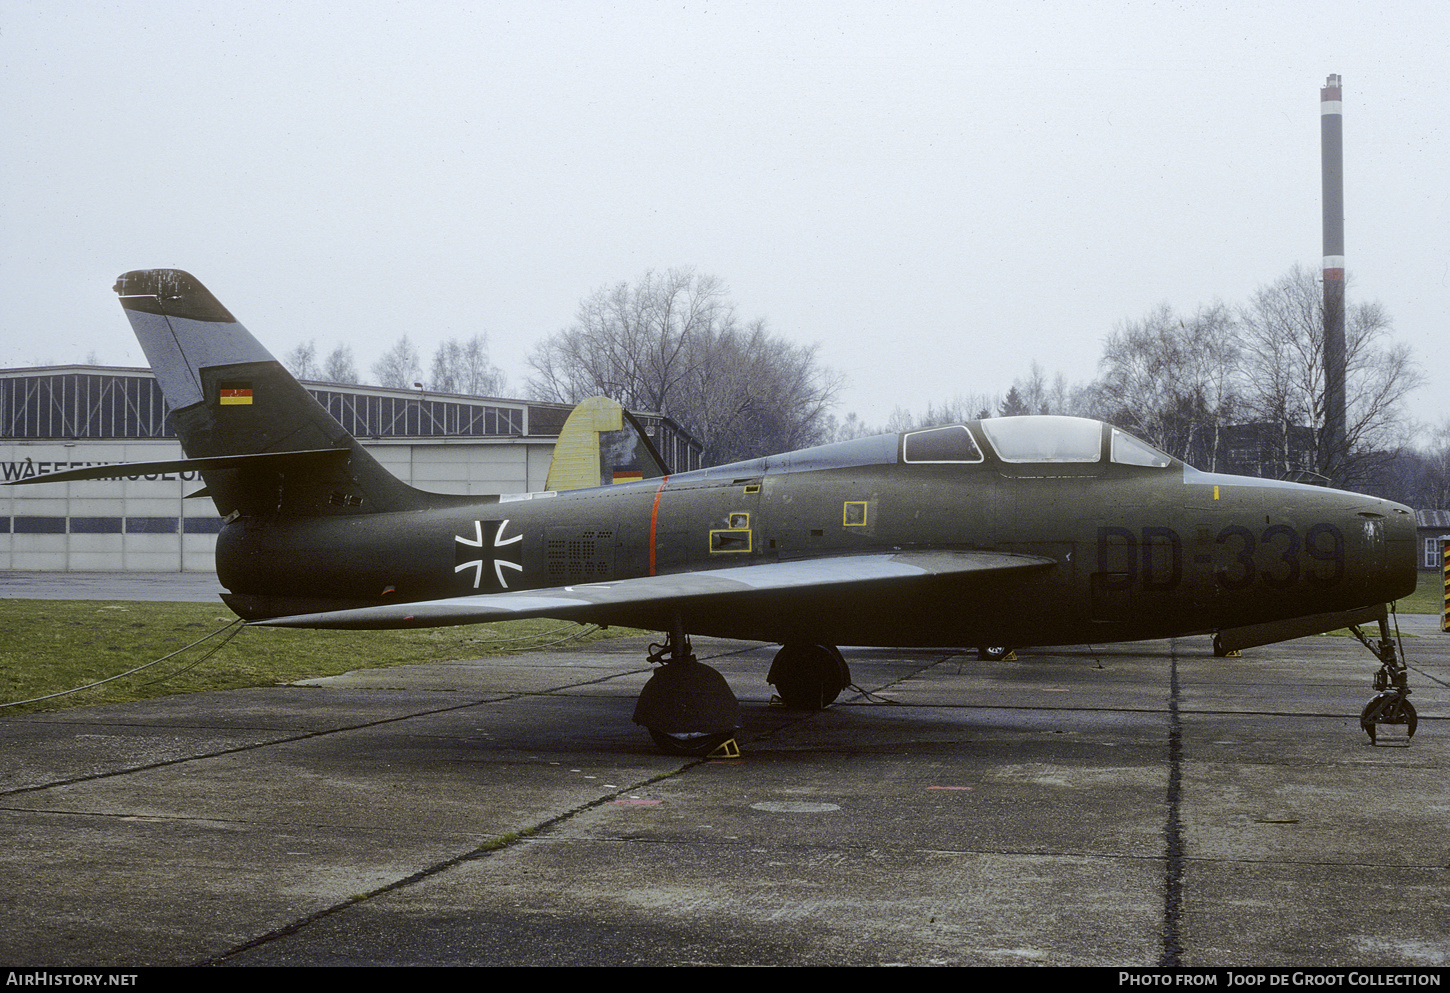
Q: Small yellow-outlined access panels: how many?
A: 4